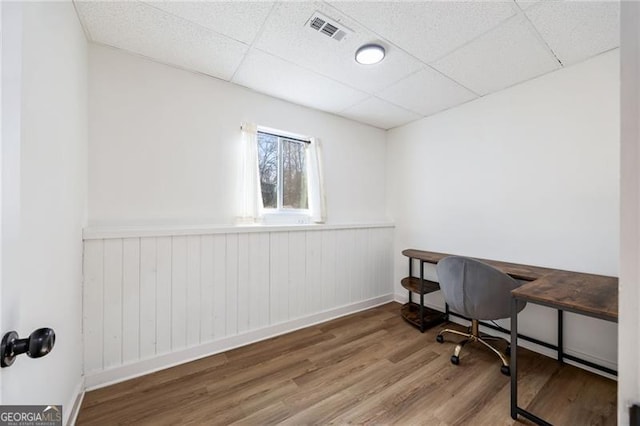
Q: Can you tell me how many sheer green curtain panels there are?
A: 0